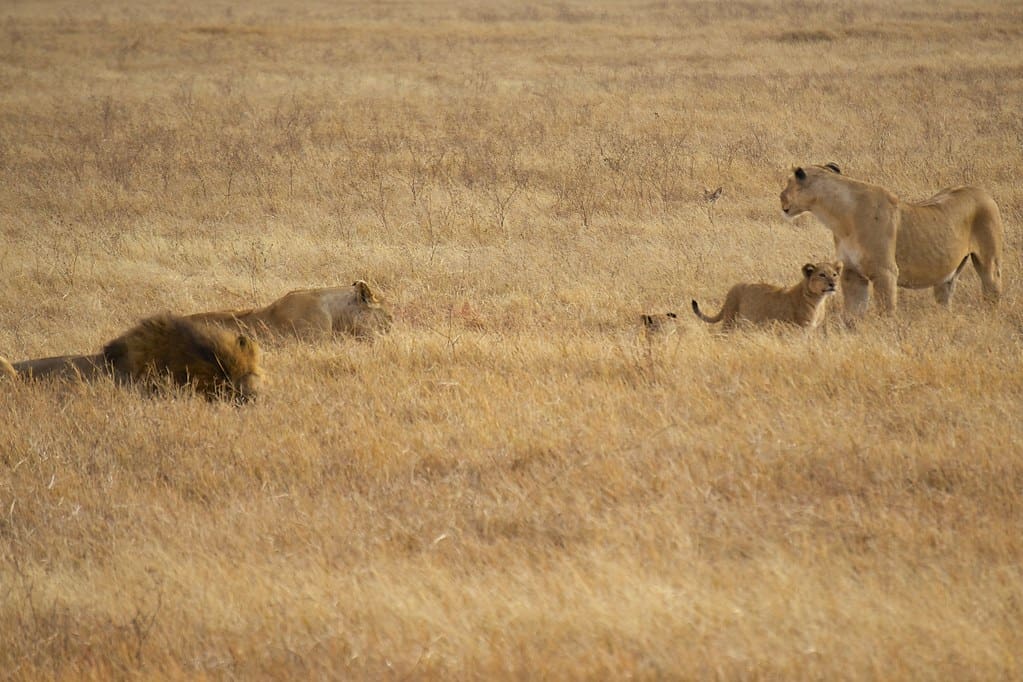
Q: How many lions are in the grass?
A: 5